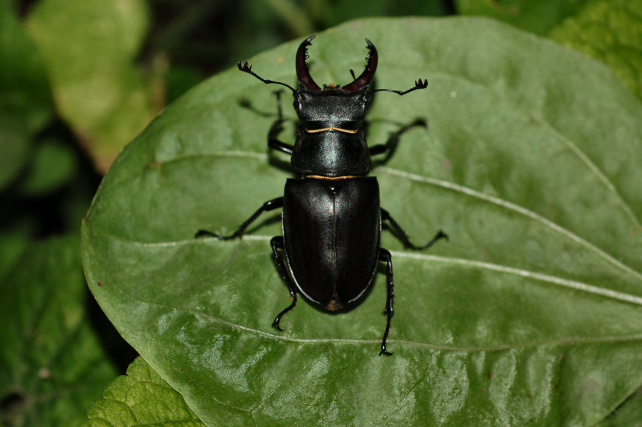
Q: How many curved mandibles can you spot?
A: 2